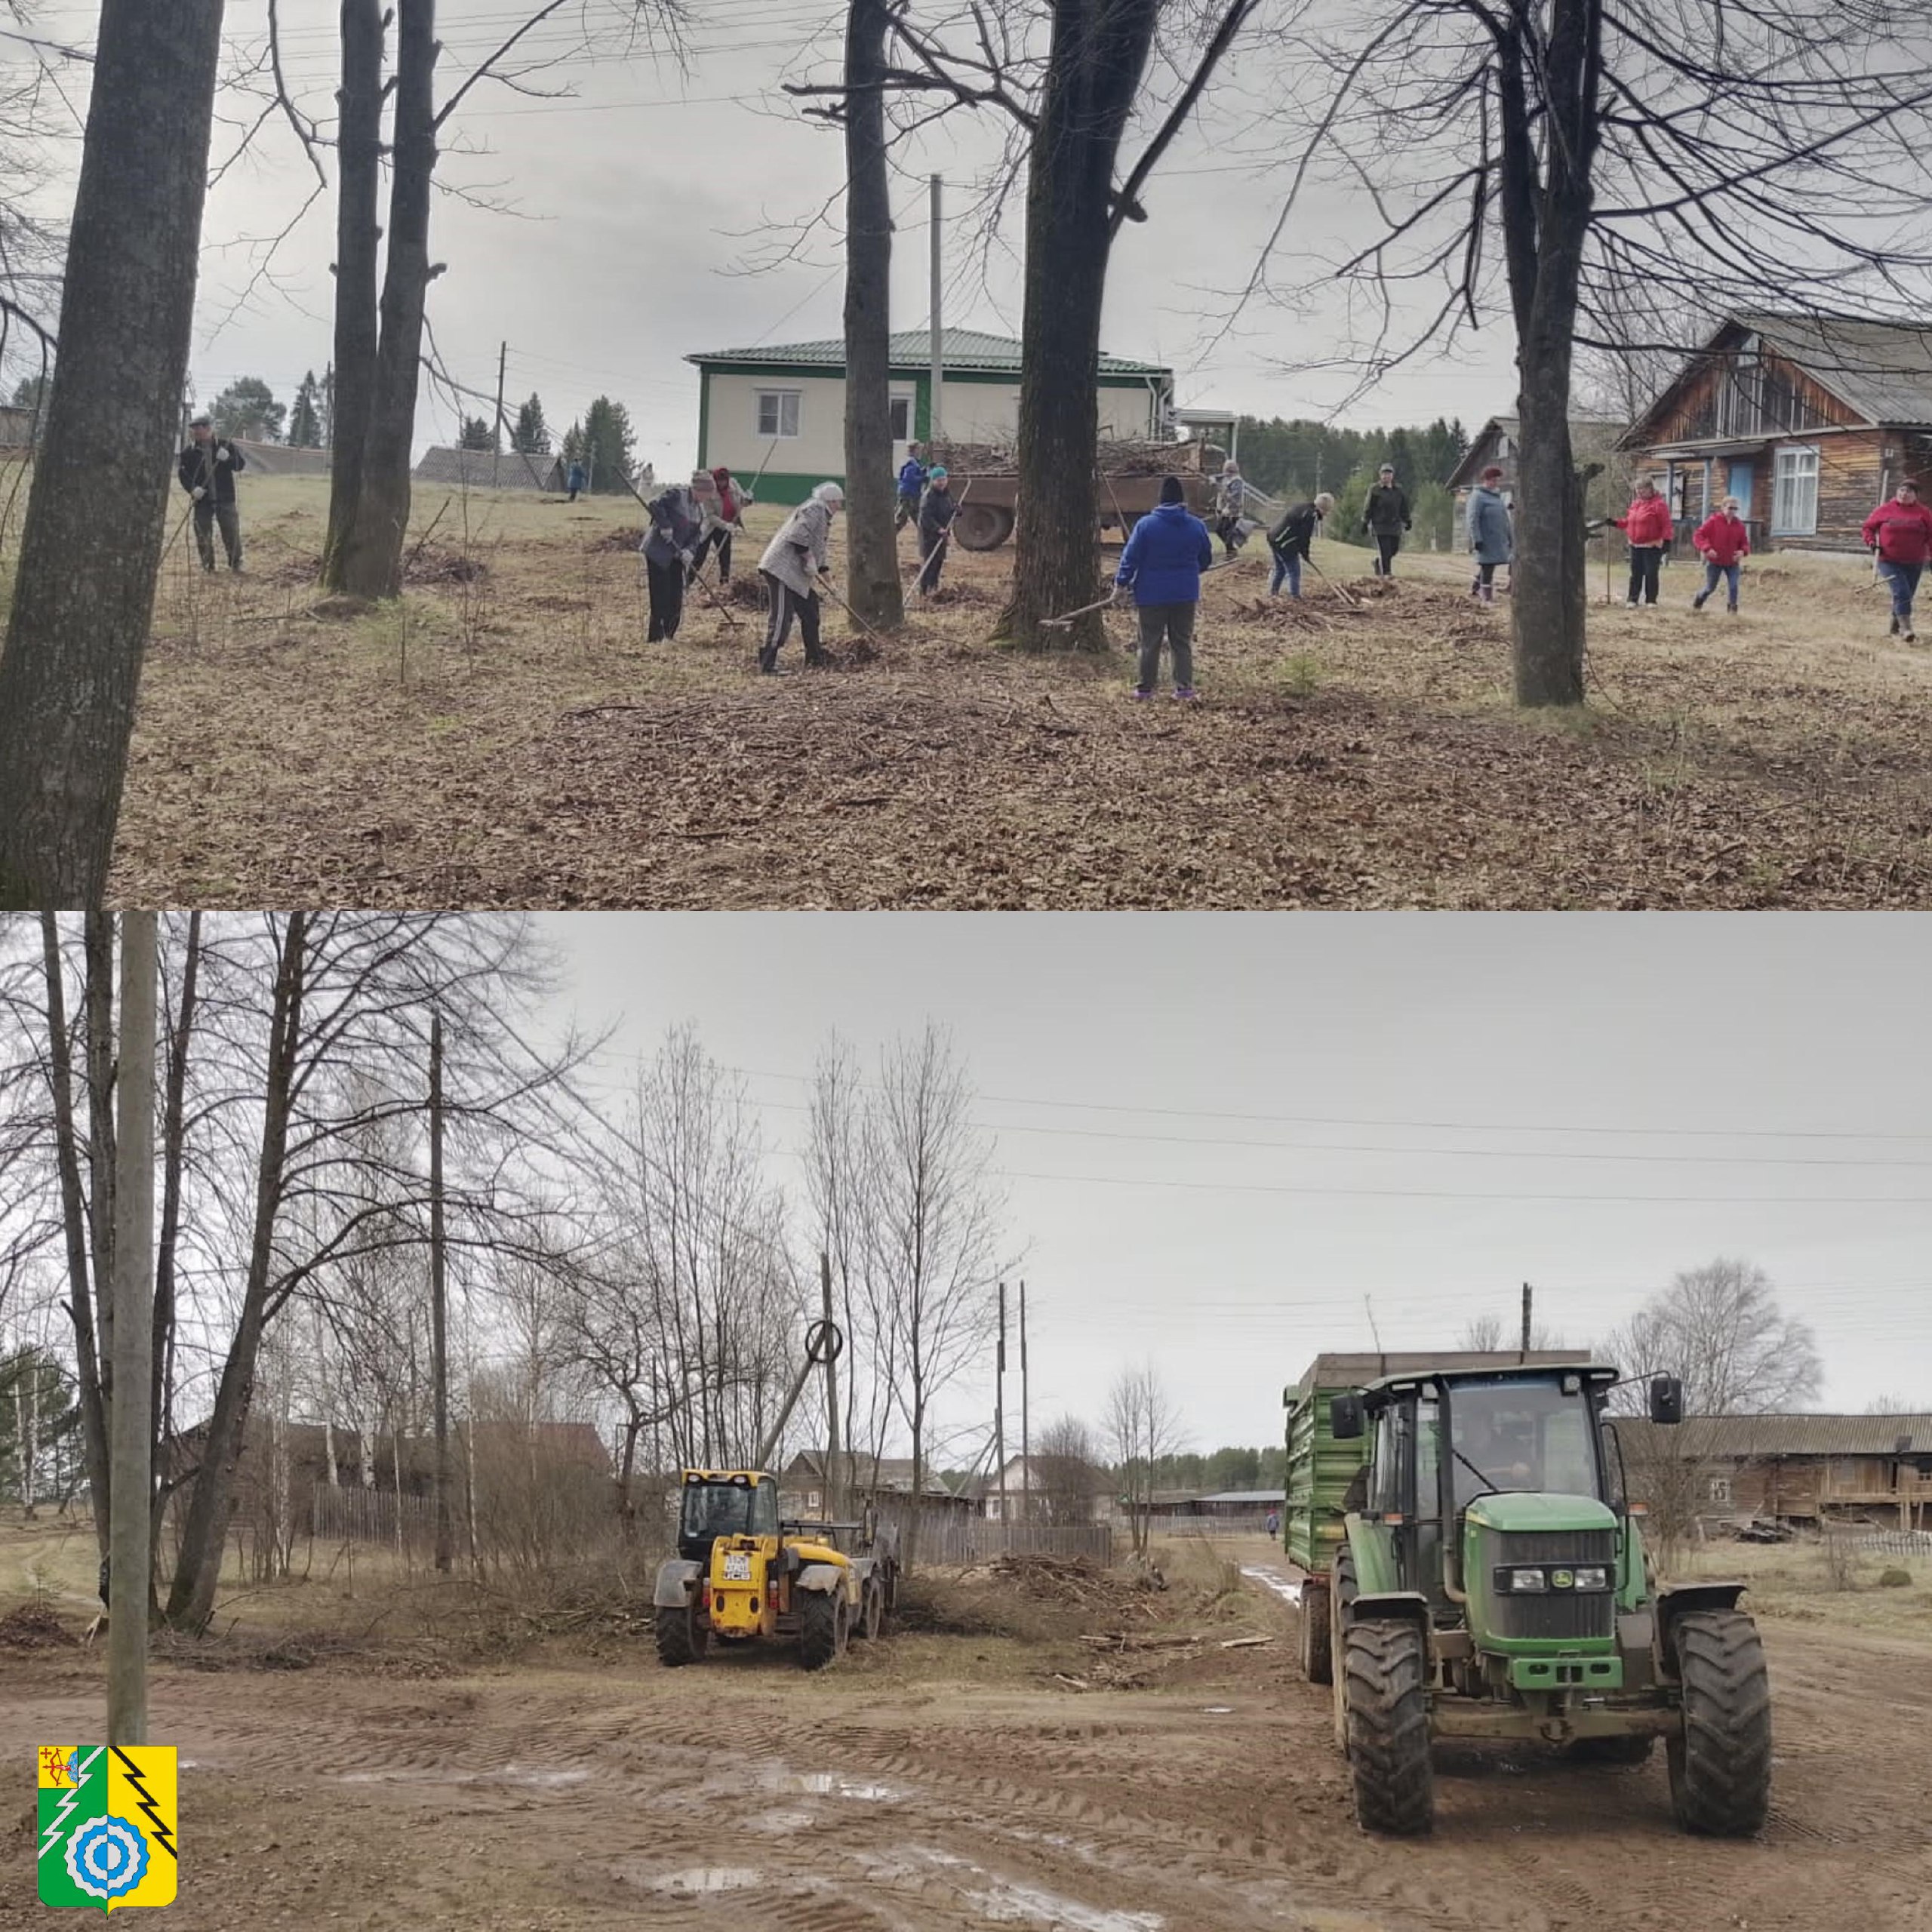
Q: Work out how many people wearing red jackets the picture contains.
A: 3